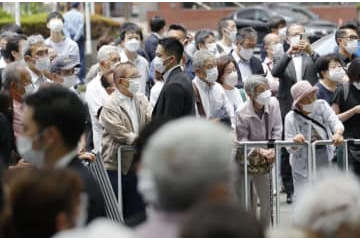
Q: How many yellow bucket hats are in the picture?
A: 0